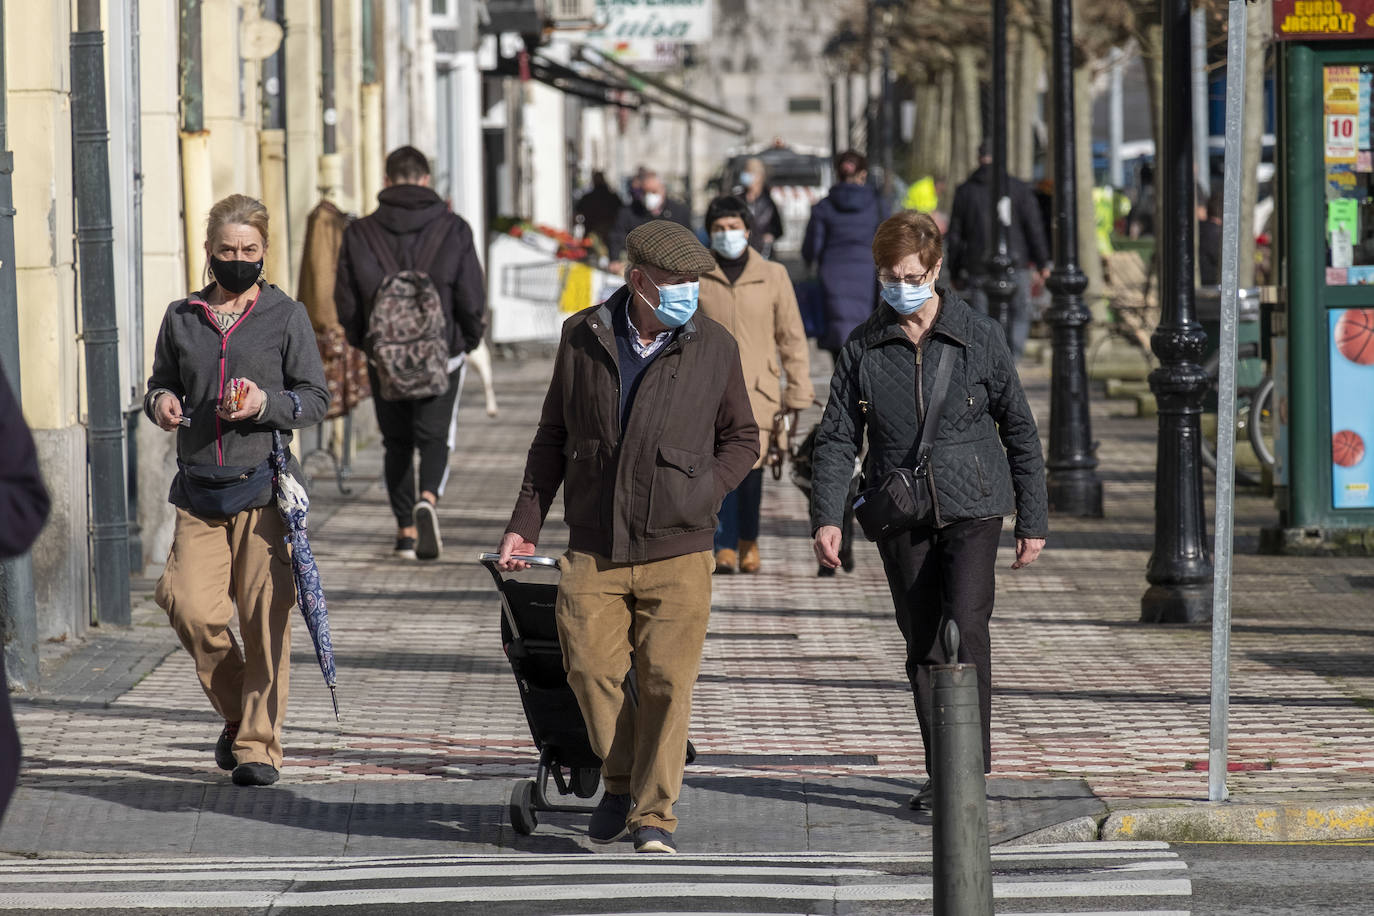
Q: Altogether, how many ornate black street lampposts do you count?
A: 3